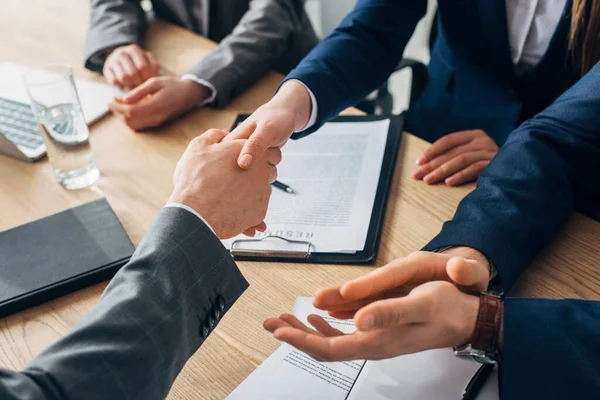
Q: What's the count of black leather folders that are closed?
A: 1